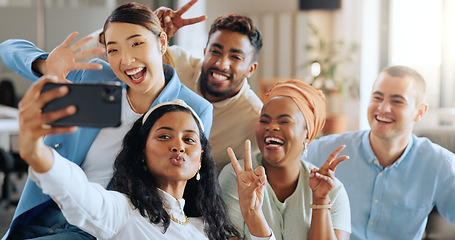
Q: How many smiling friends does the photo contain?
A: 4